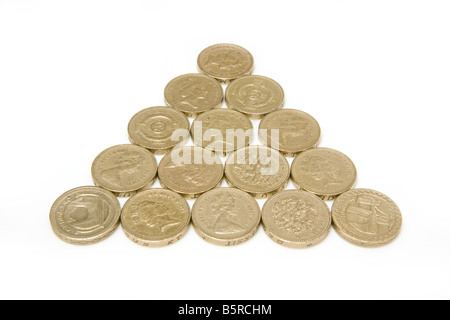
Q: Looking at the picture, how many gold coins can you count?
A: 15